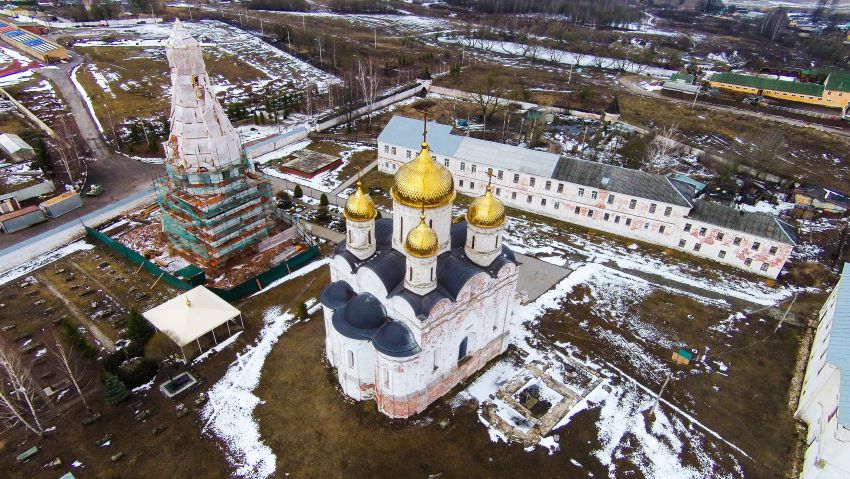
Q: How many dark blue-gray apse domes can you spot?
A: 3